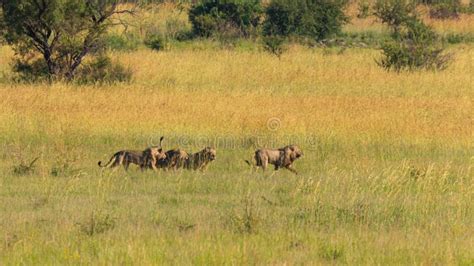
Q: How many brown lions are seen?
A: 4